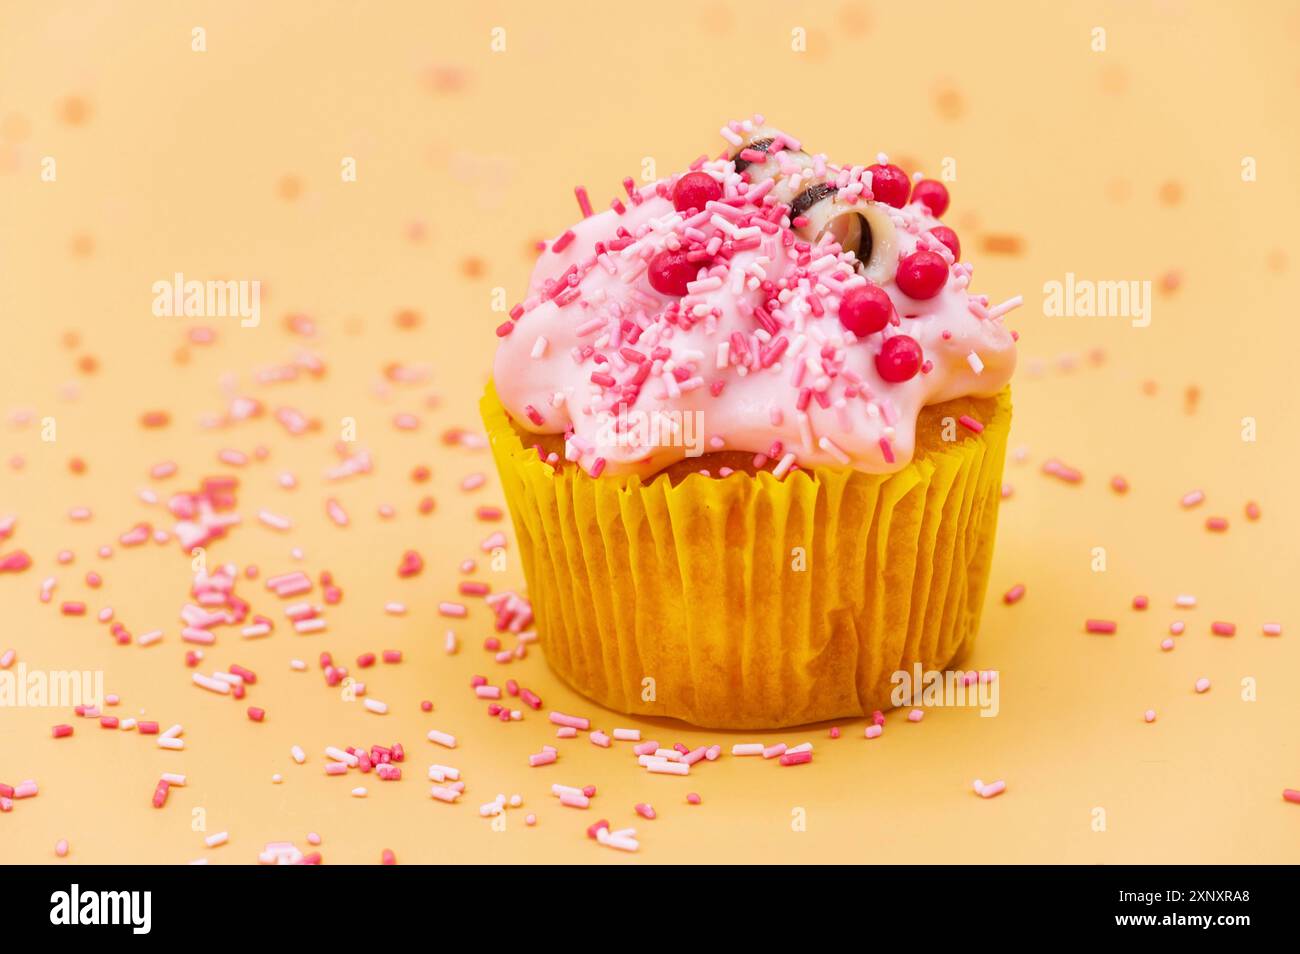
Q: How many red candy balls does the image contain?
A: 8